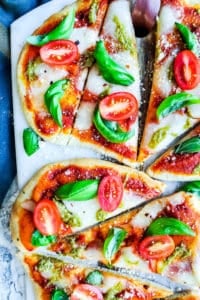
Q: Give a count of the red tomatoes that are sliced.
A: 7